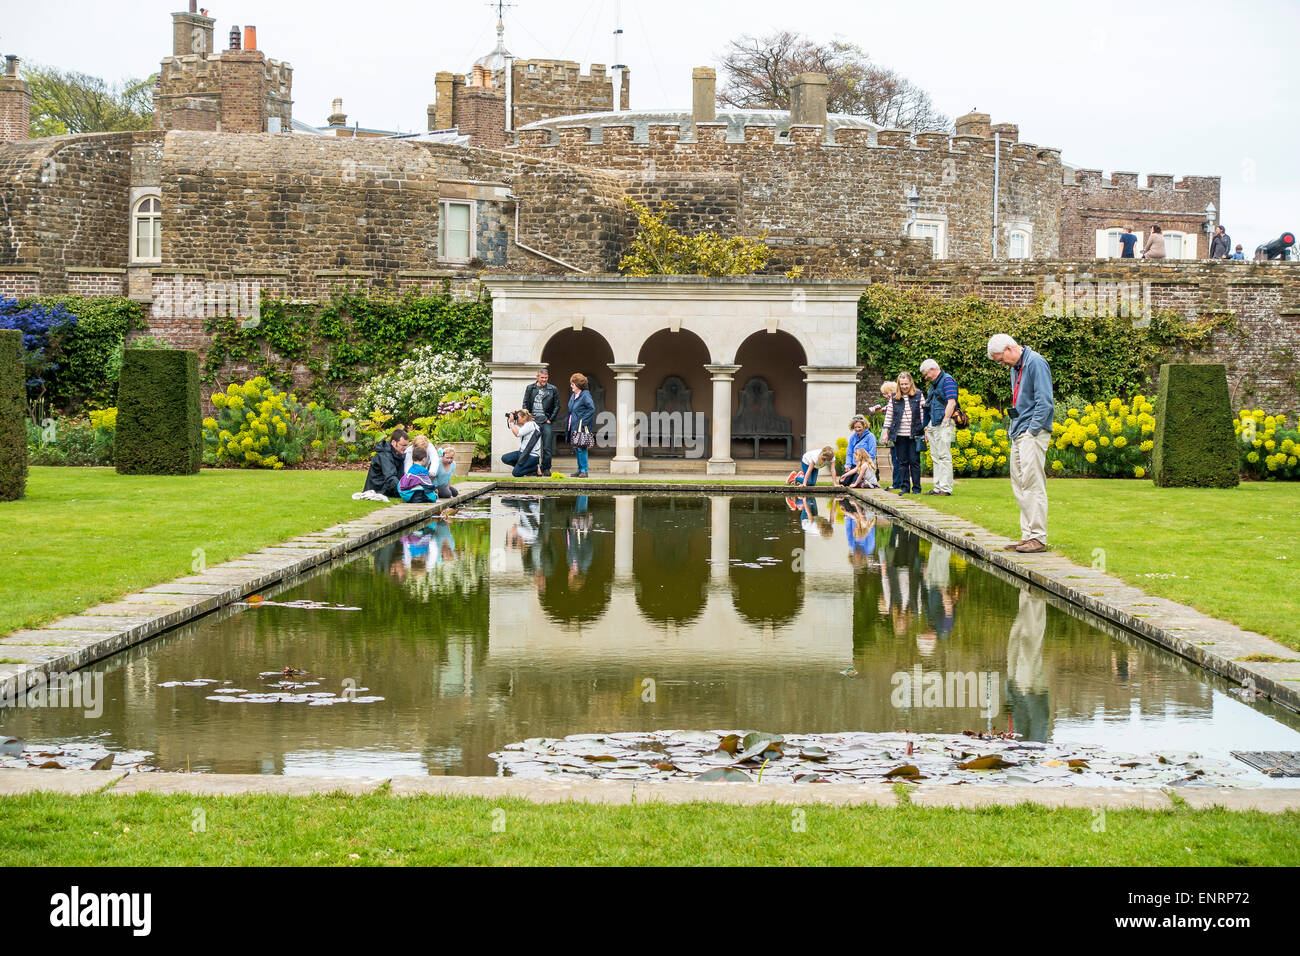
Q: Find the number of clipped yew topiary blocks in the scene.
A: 3